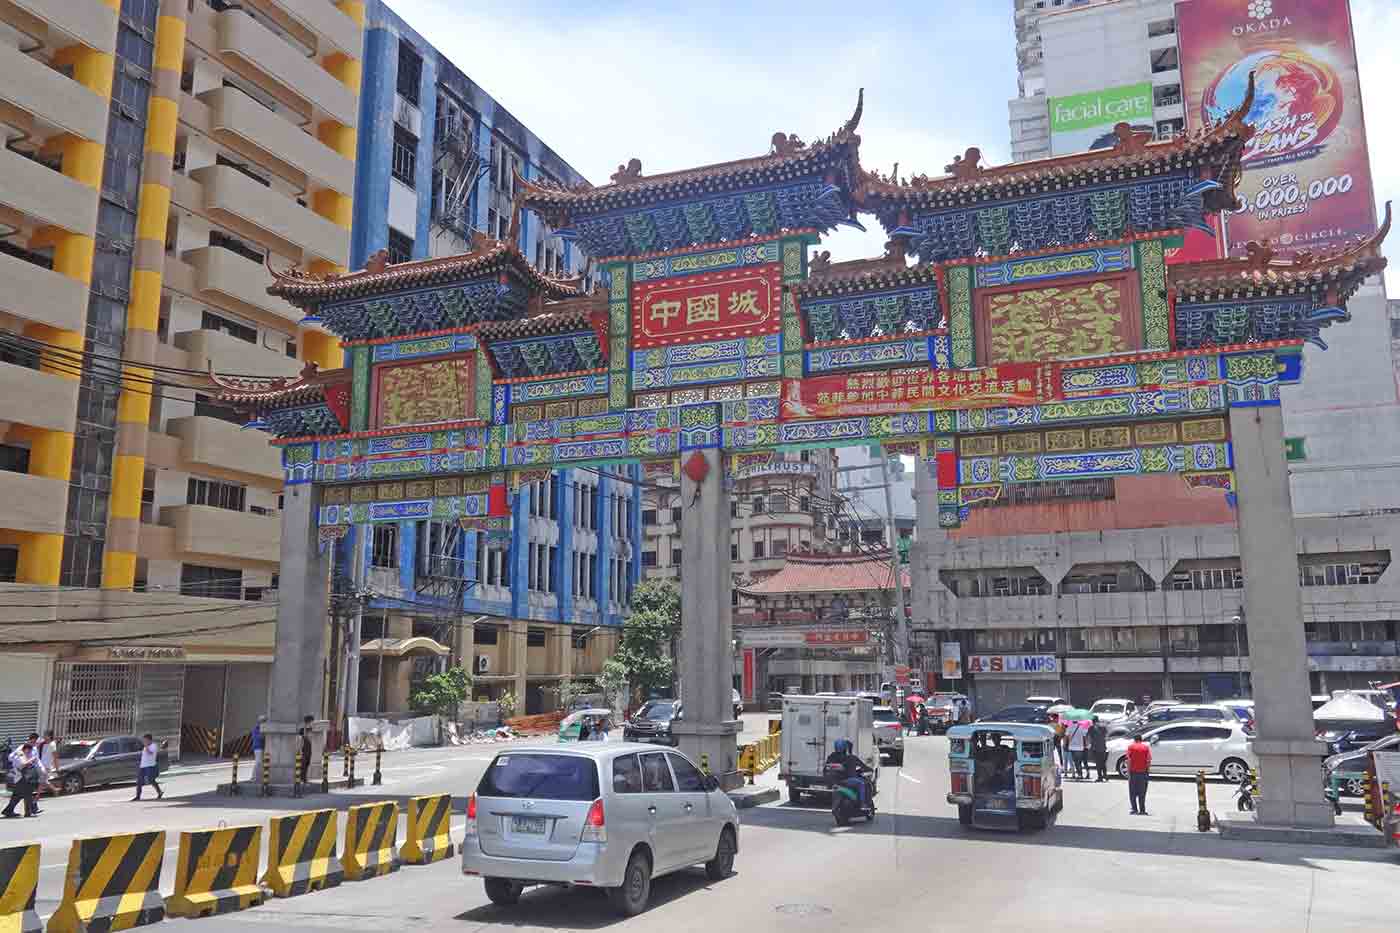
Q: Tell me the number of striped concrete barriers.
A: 6